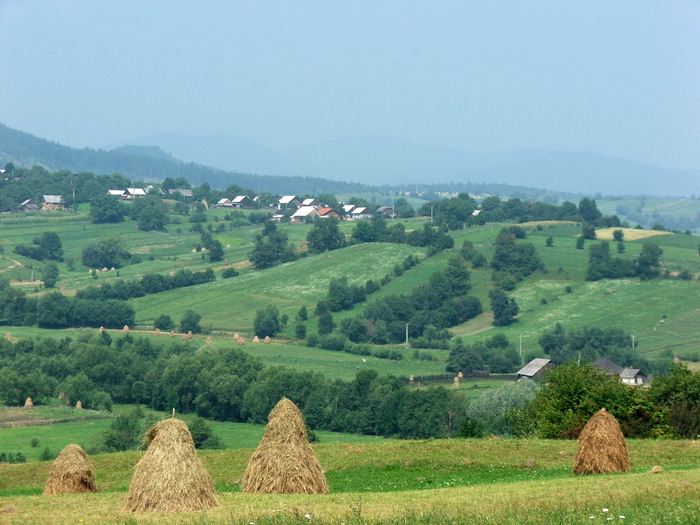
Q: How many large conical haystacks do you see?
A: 4